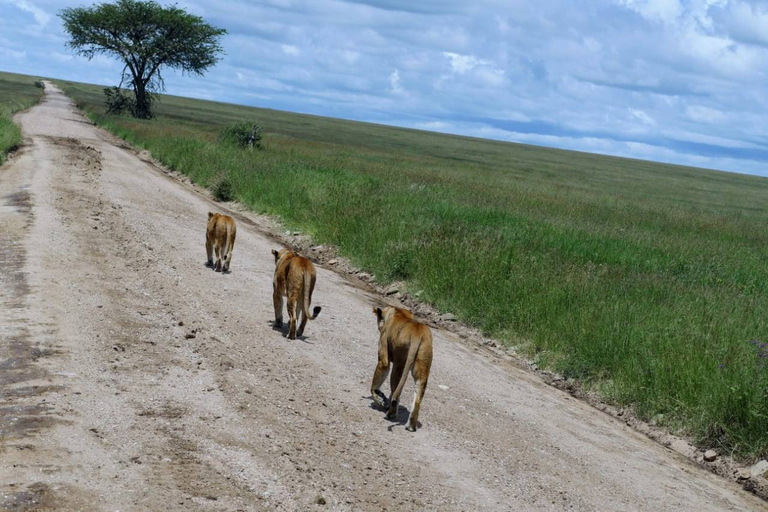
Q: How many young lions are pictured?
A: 3